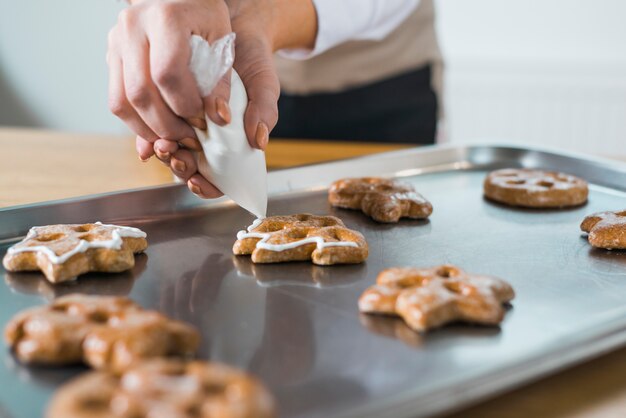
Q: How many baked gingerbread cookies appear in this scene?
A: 8